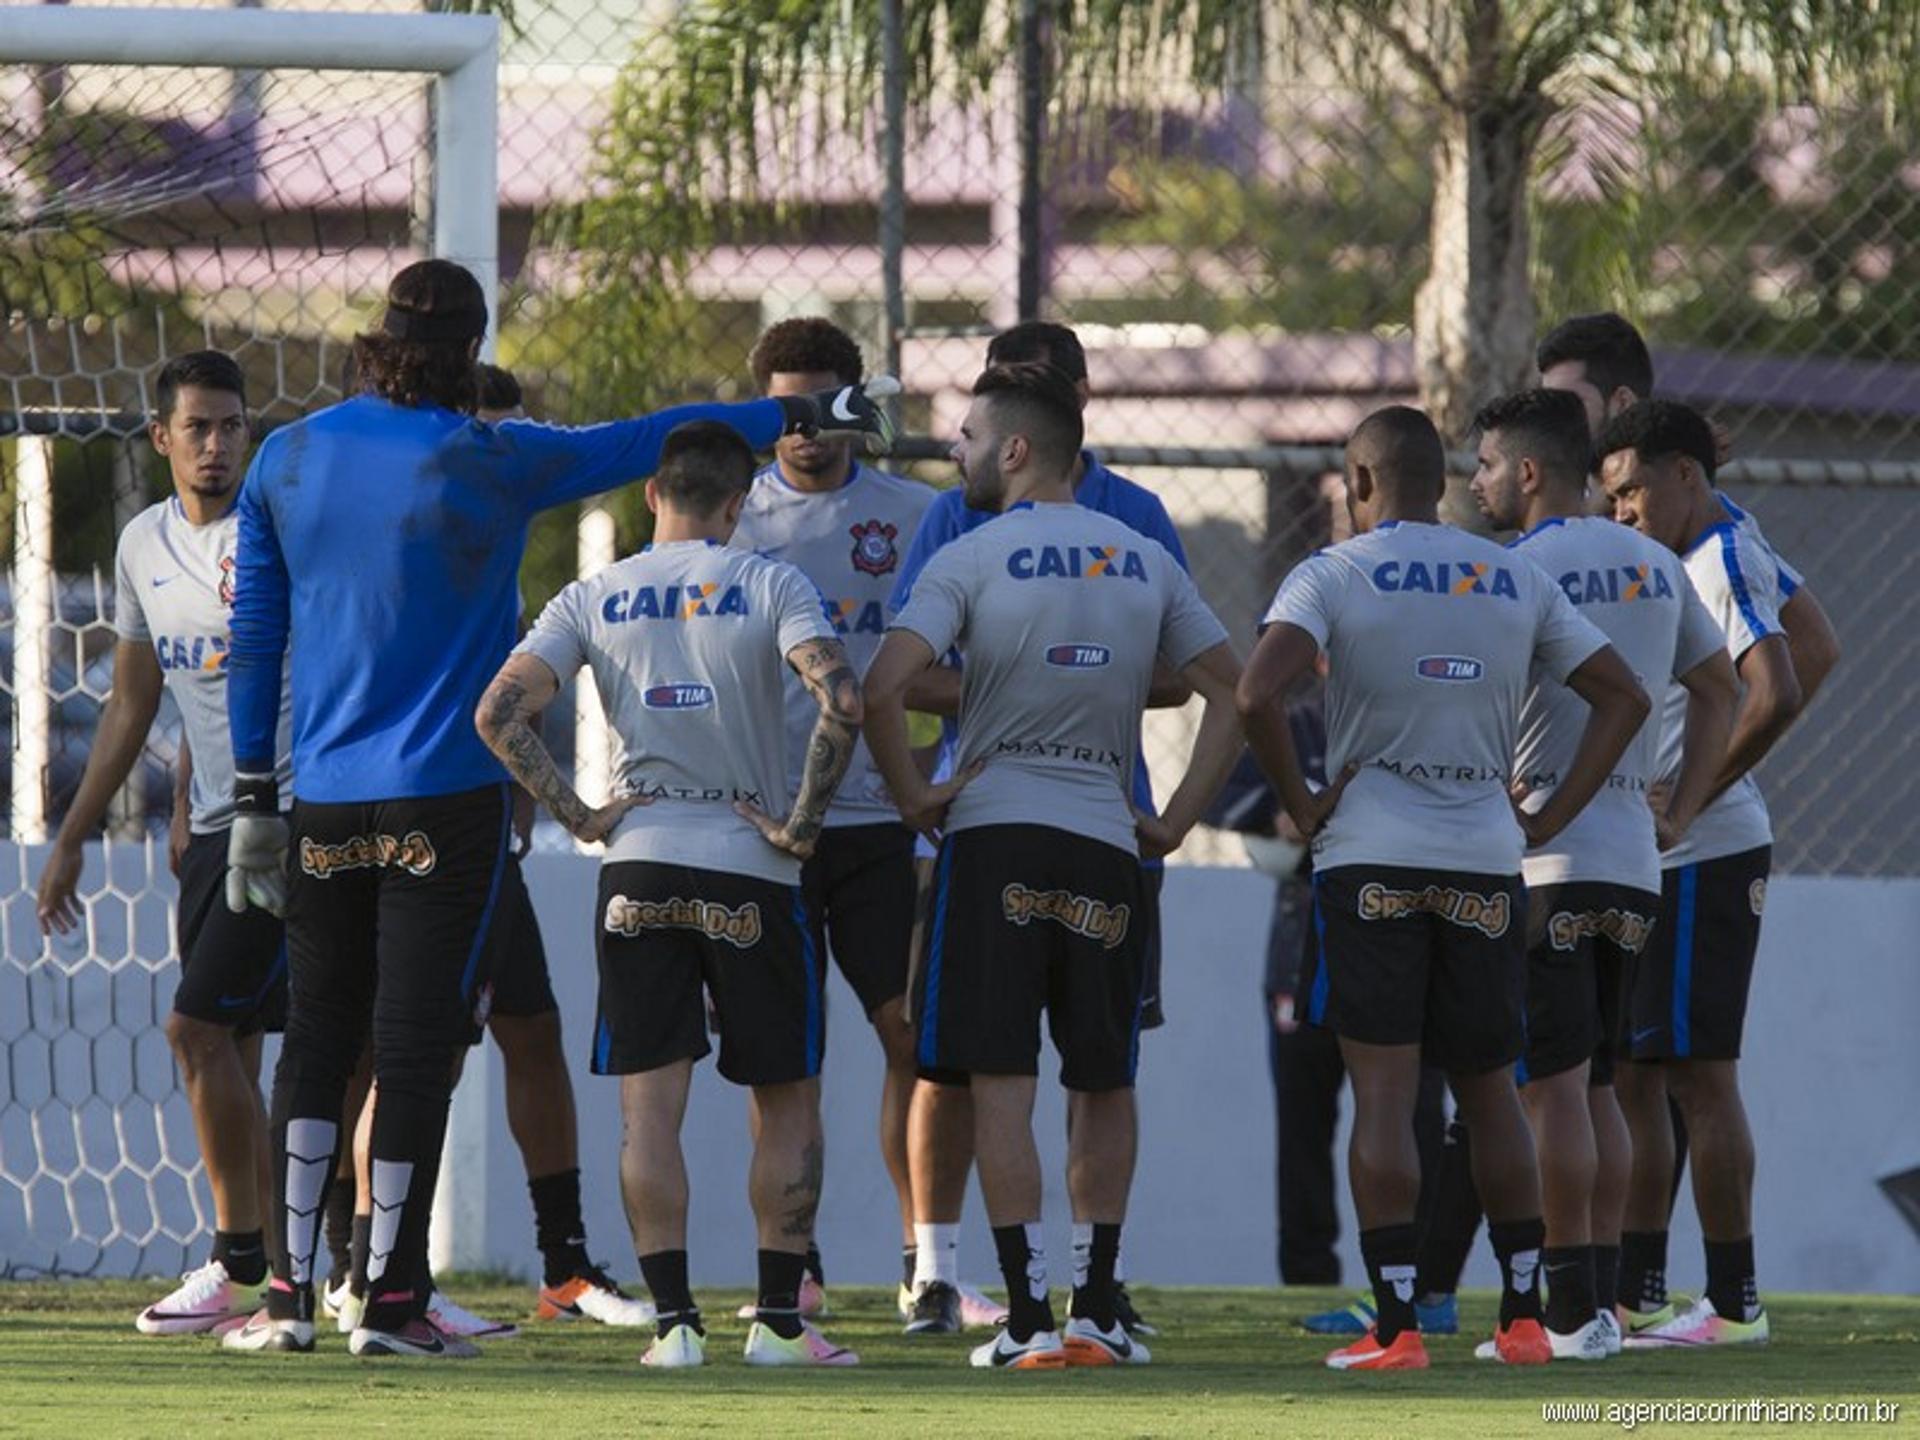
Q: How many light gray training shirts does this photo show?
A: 8